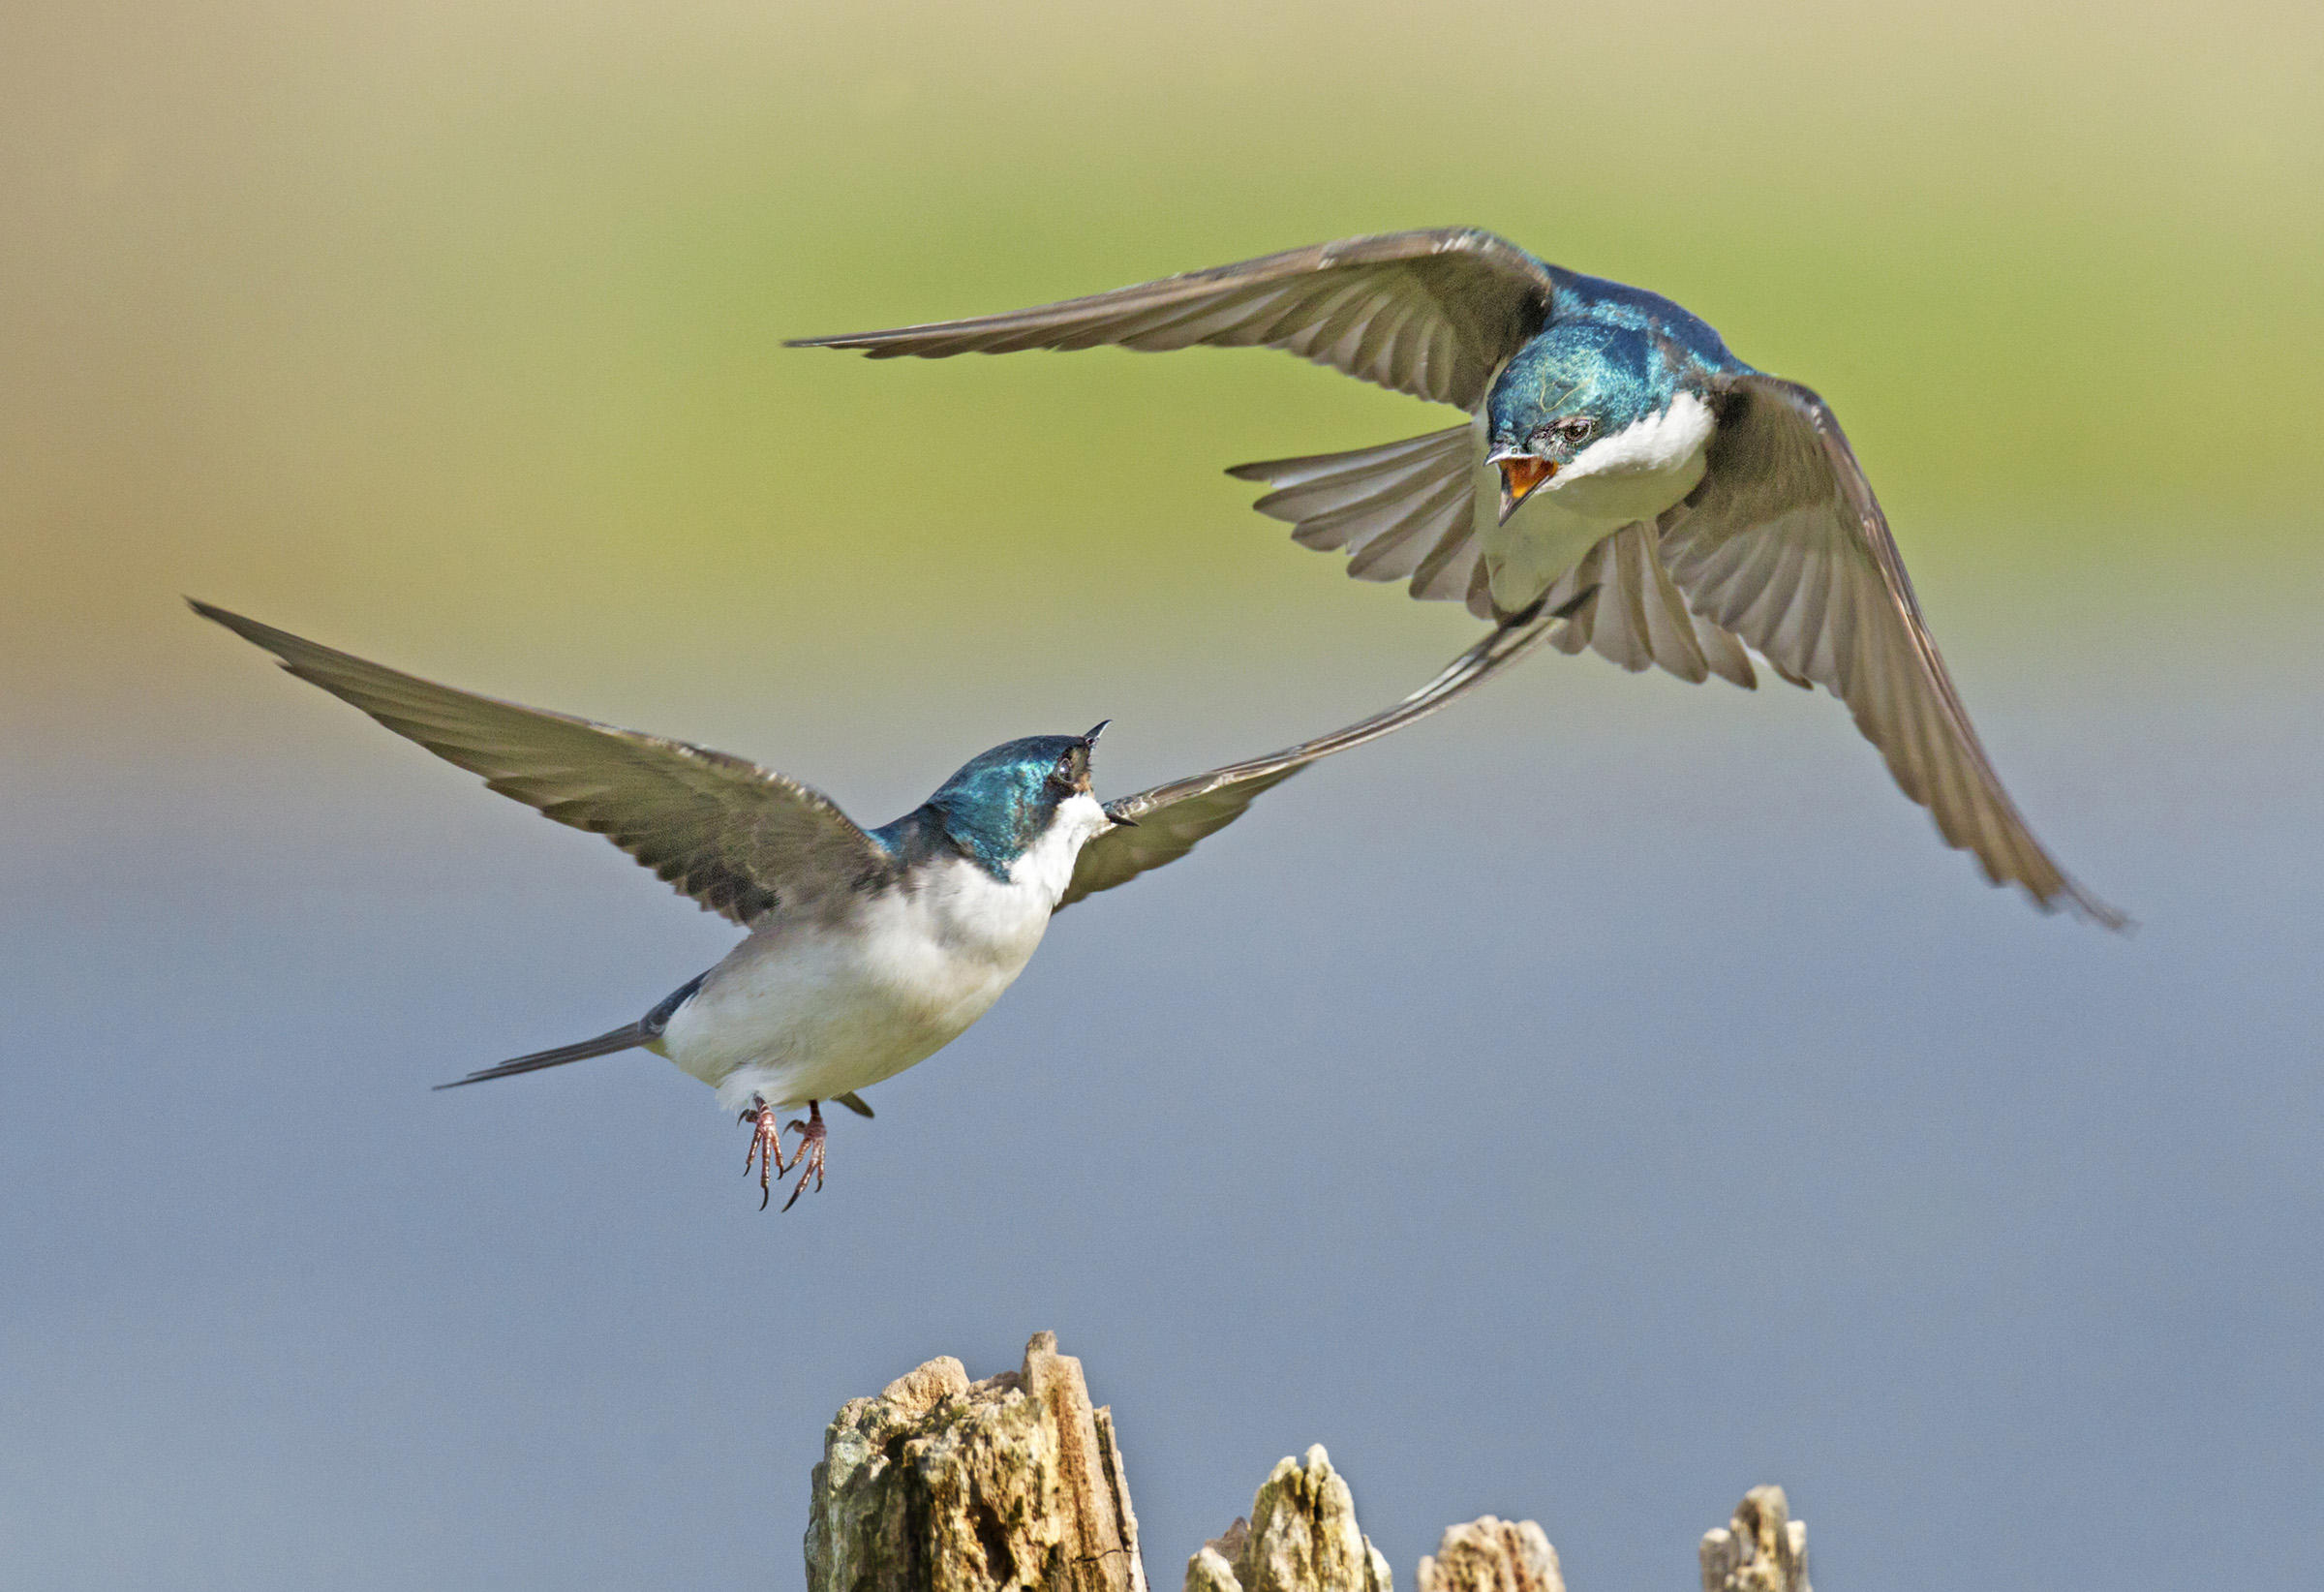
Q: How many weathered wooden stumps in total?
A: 4